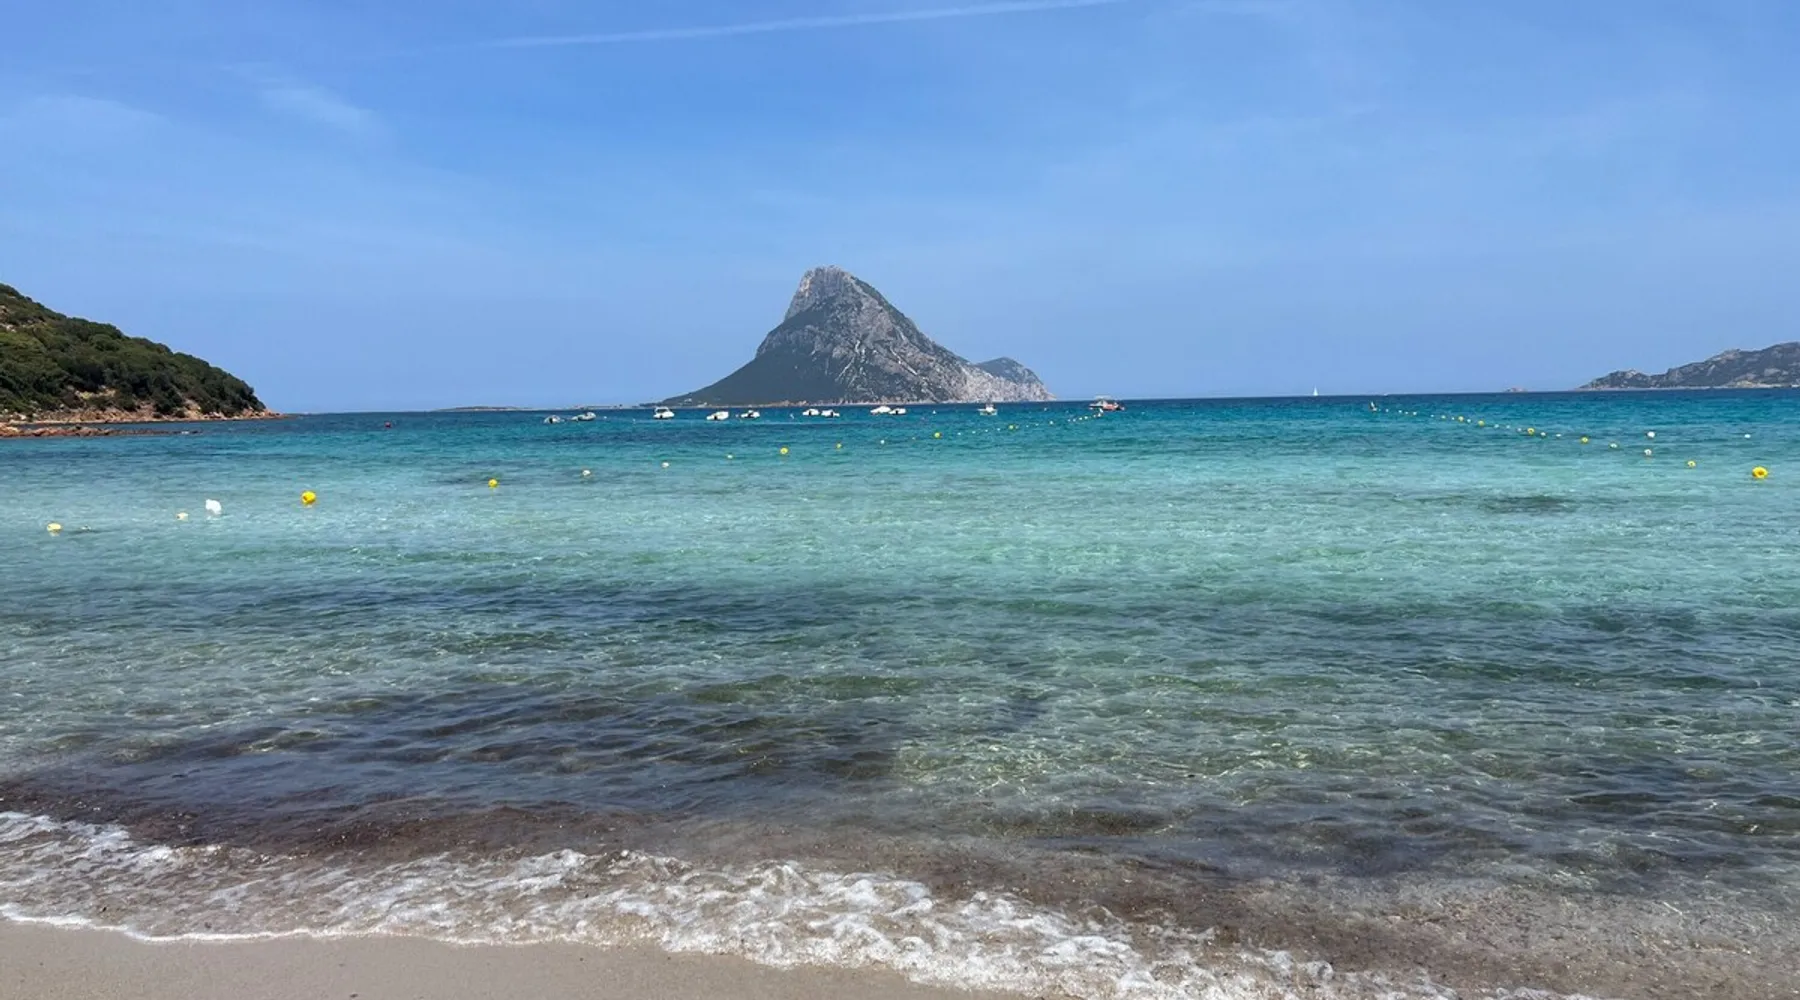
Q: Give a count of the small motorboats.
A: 11